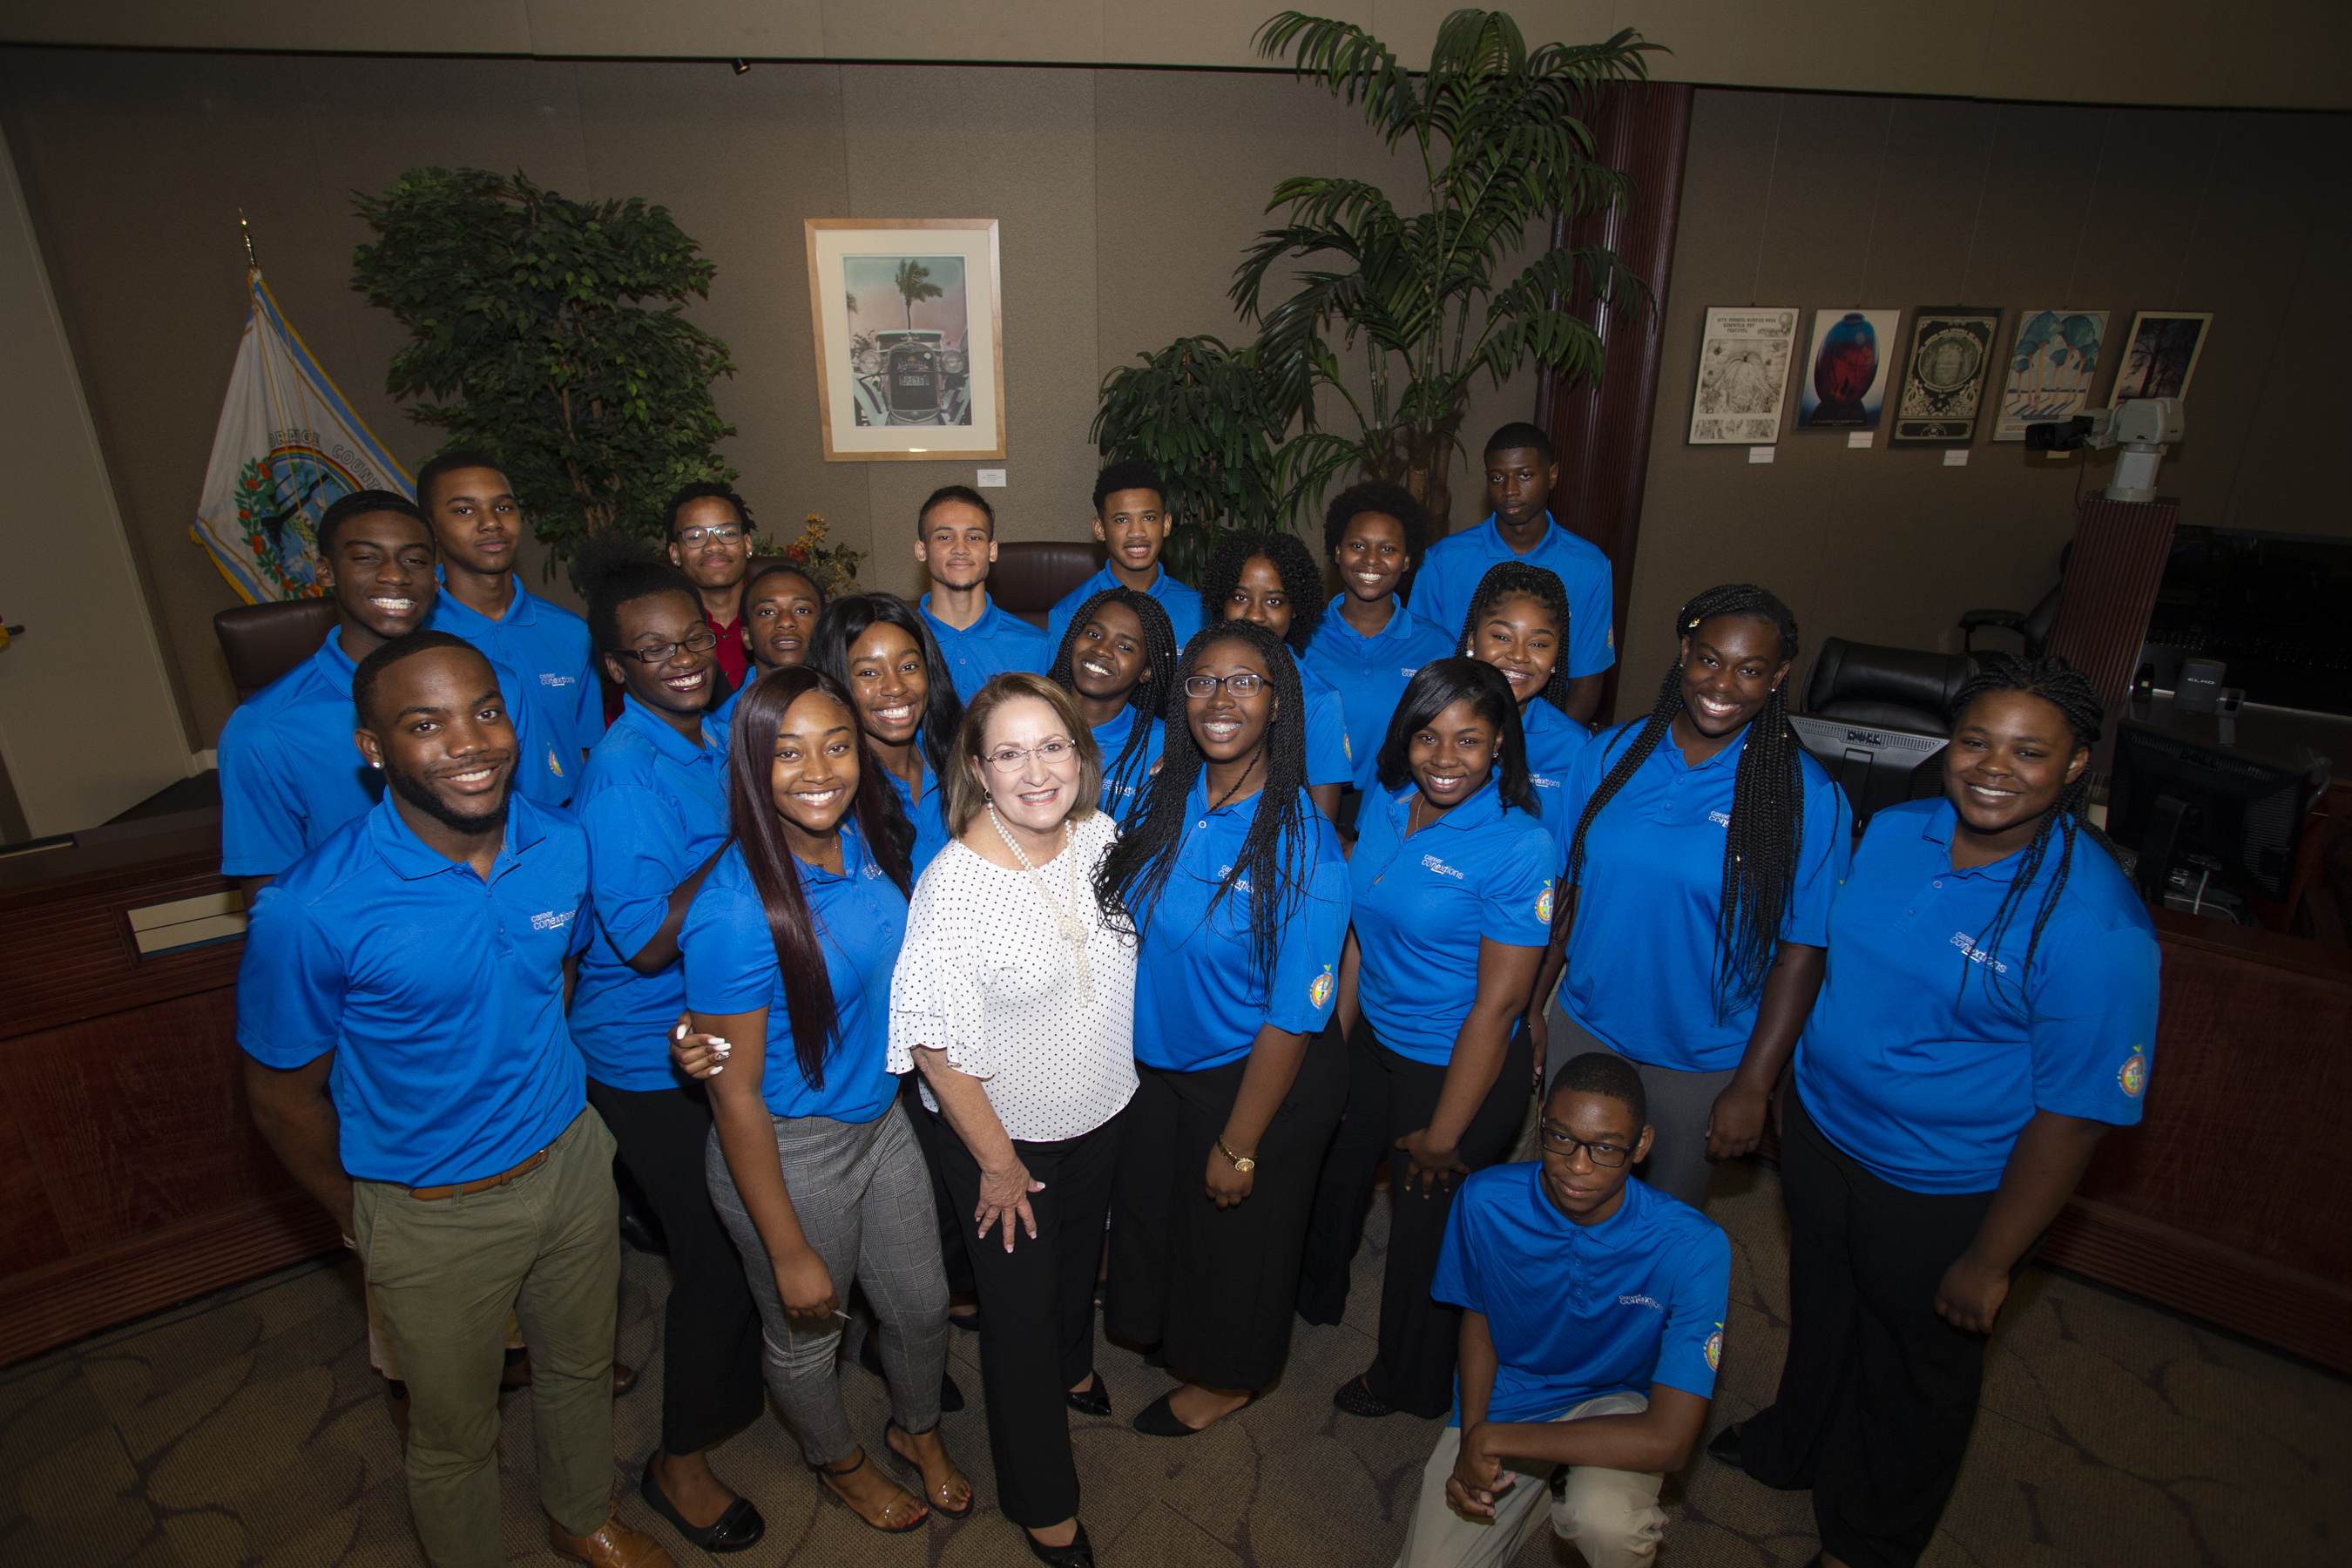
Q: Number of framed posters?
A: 6